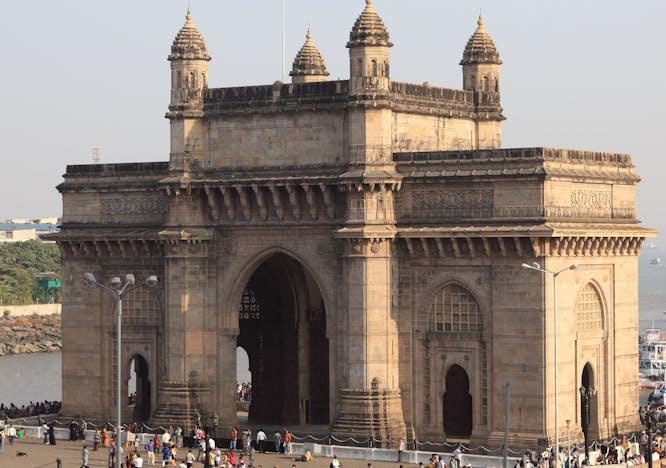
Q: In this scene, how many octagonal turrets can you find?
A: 4